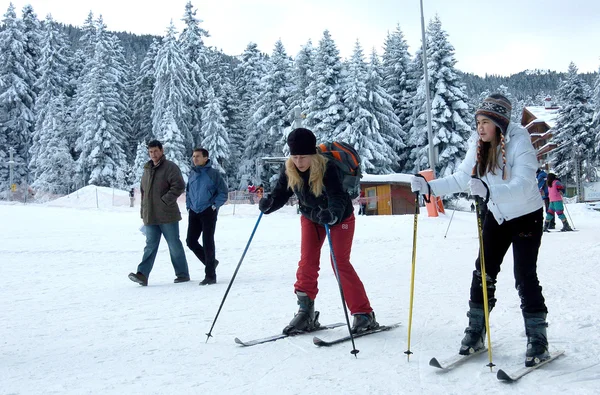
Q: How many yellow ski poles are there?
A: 2